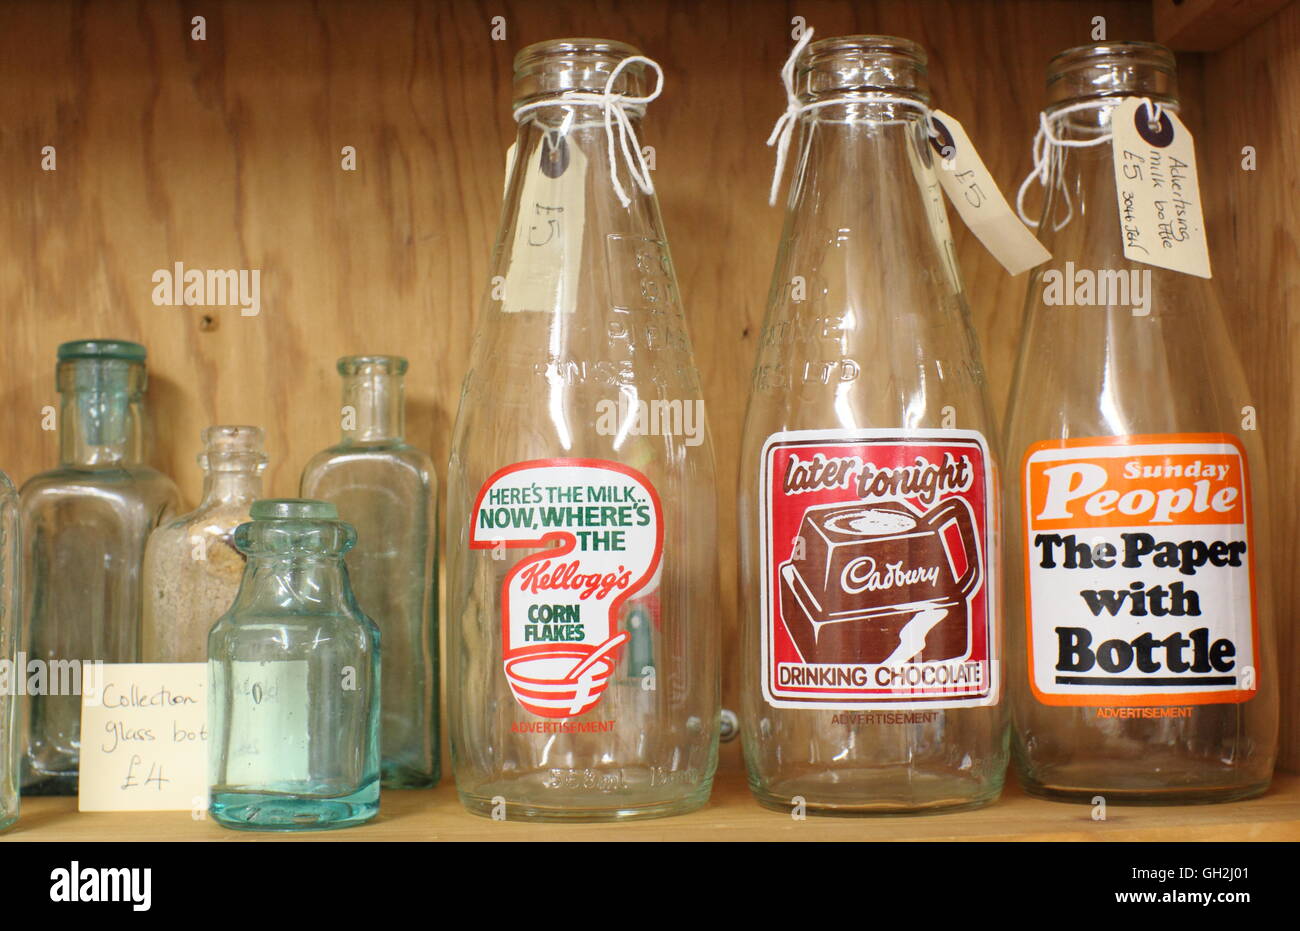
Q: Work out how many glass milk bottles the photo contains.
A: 3